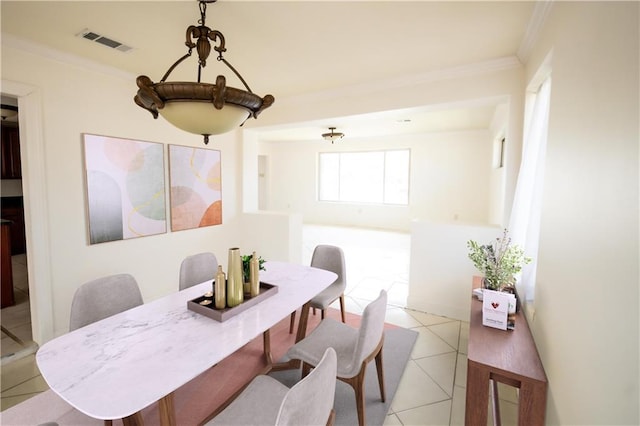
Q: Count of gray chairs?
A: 5